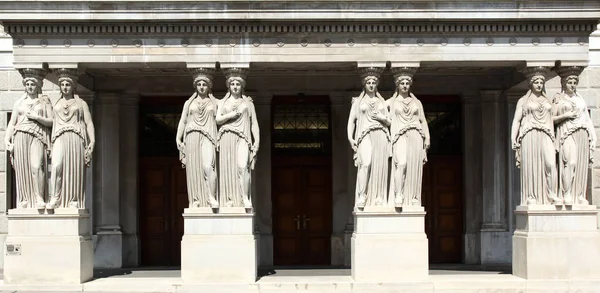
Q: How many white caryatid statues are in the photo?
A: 8